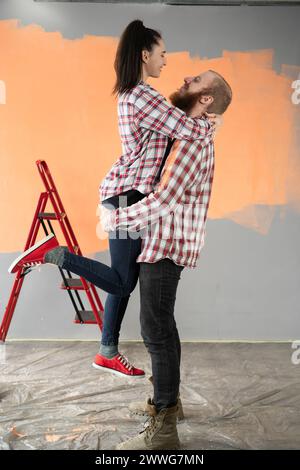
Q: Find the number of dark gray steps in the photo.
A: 3